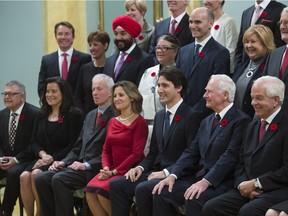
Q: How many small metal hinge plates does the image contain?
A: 0